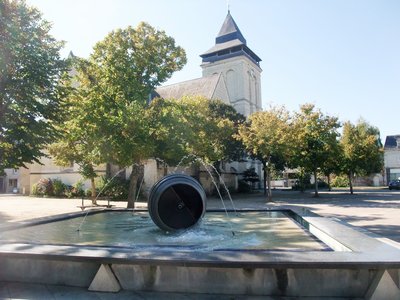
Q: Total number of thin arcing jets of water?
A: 4